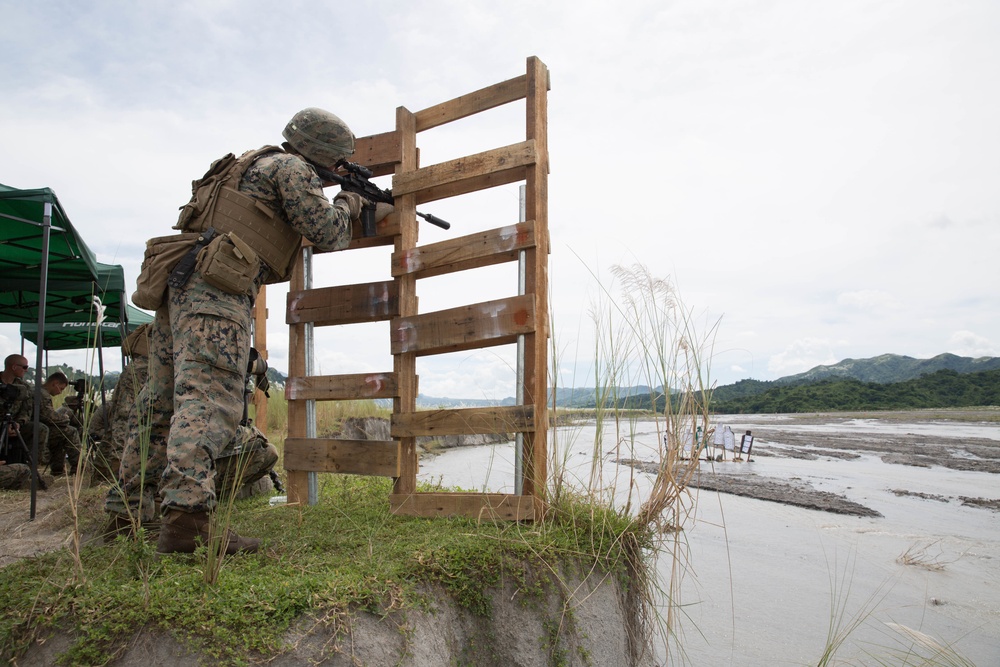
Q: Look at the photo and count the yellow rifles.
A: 0